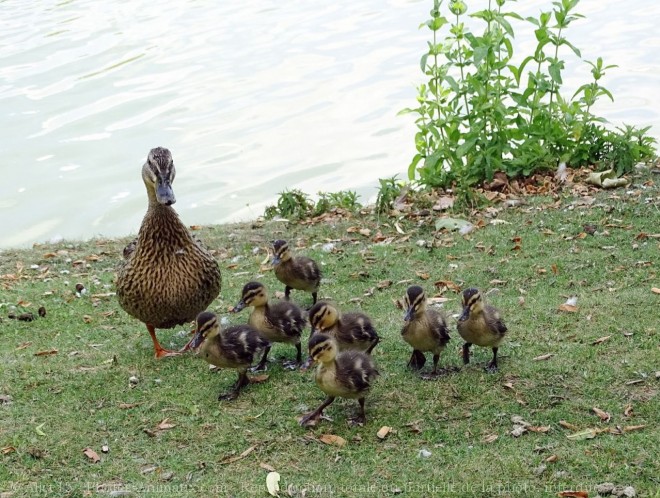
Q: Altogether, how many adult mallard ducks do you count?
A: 1